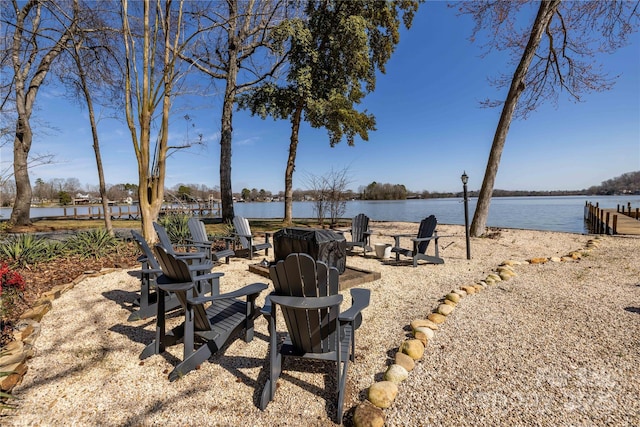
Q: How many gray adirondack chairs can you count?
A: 8